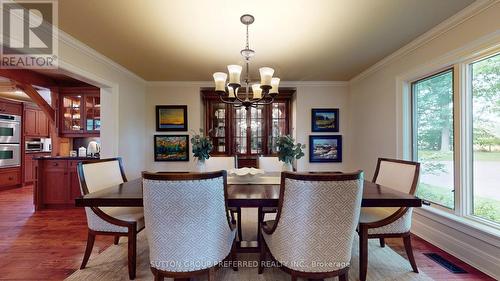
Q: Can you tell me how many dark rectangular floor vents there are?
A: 1